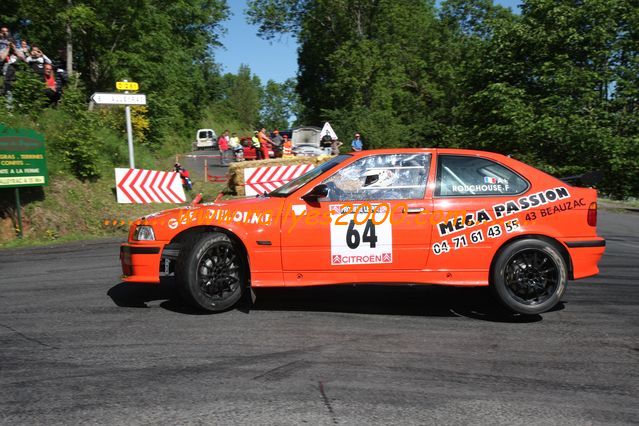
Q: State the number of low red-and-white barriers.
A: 2